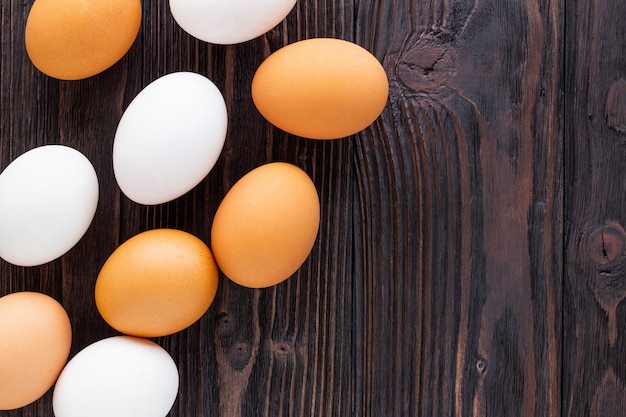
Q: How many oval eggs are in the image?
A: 9